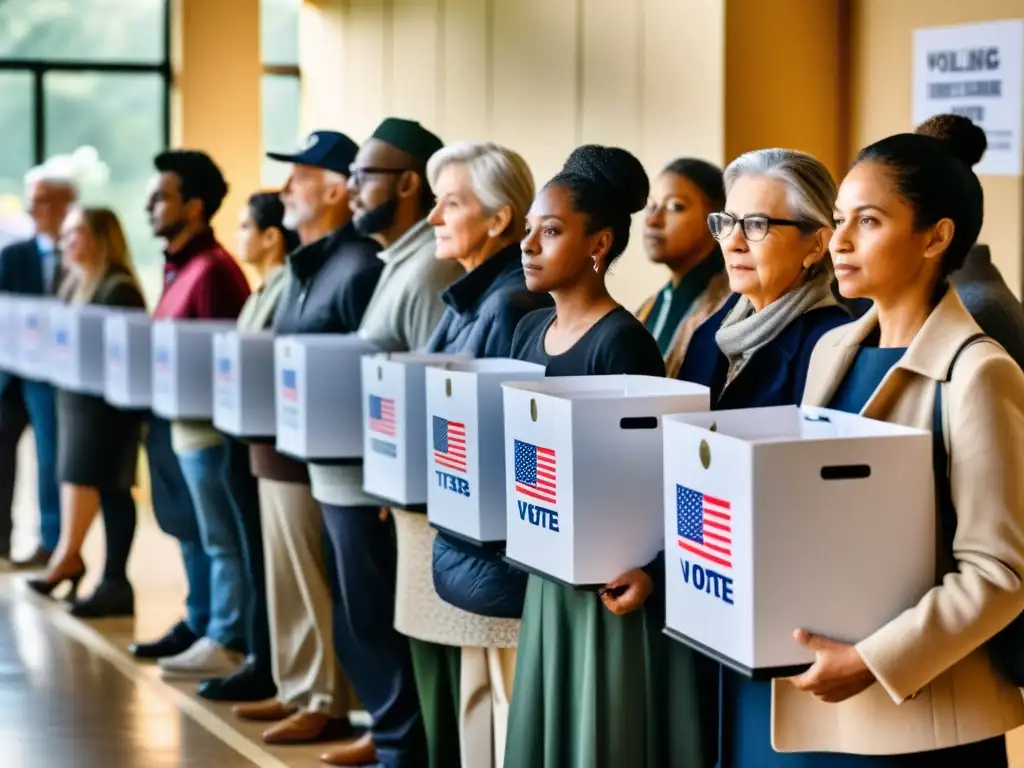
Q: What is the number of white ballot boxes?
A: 11